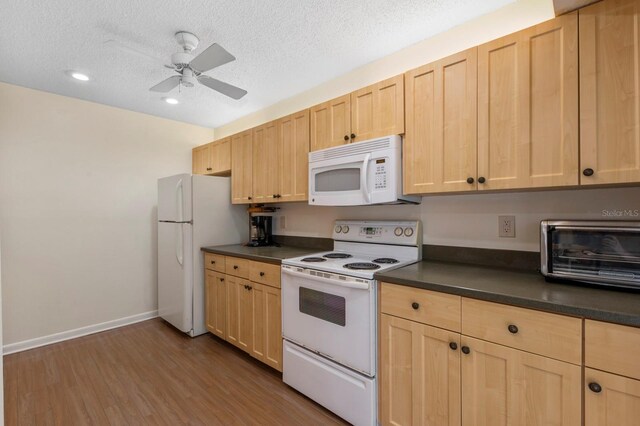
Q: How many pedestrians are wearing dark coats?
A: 0